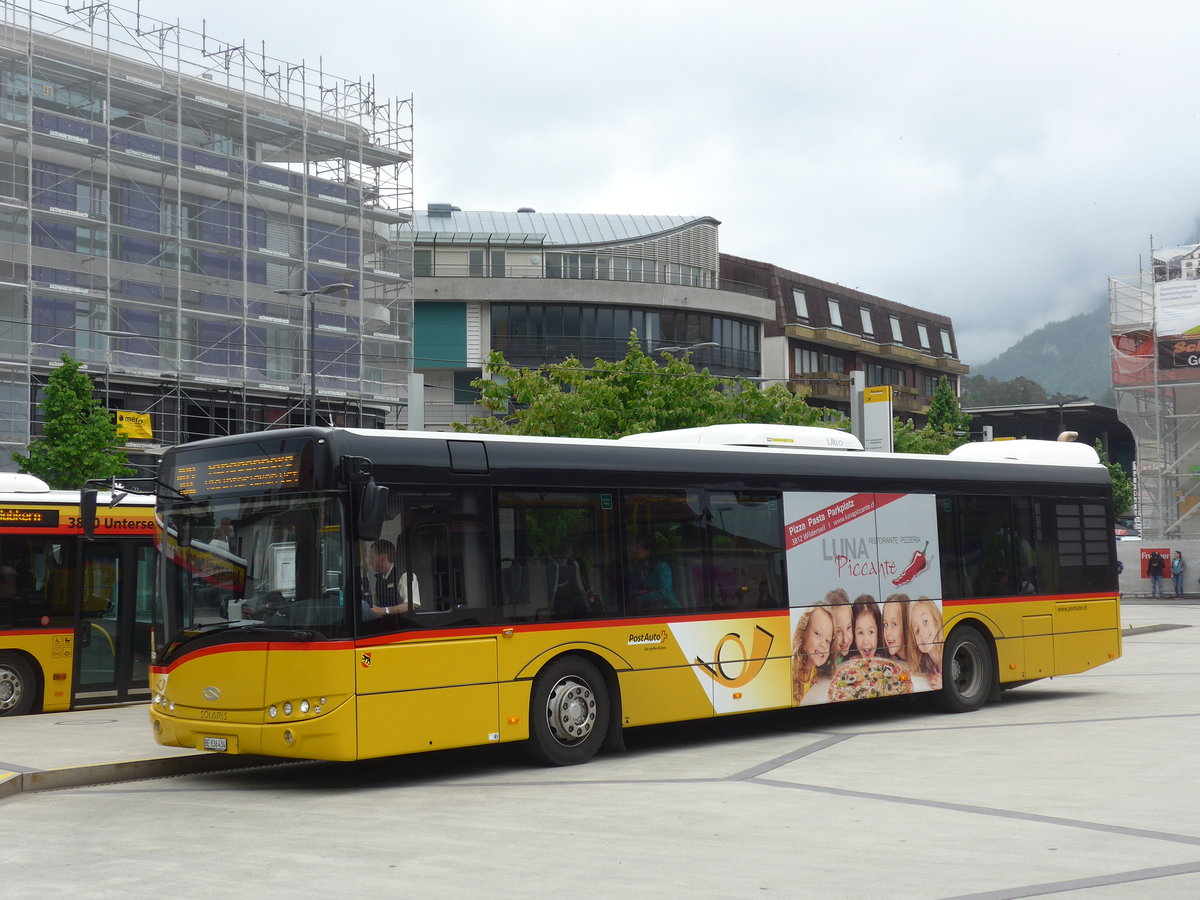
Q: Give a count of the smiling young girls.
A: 5